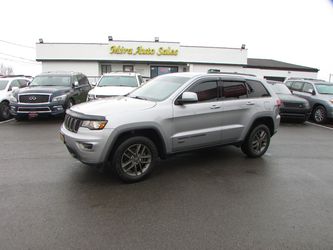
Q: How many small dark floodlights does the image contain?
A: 4